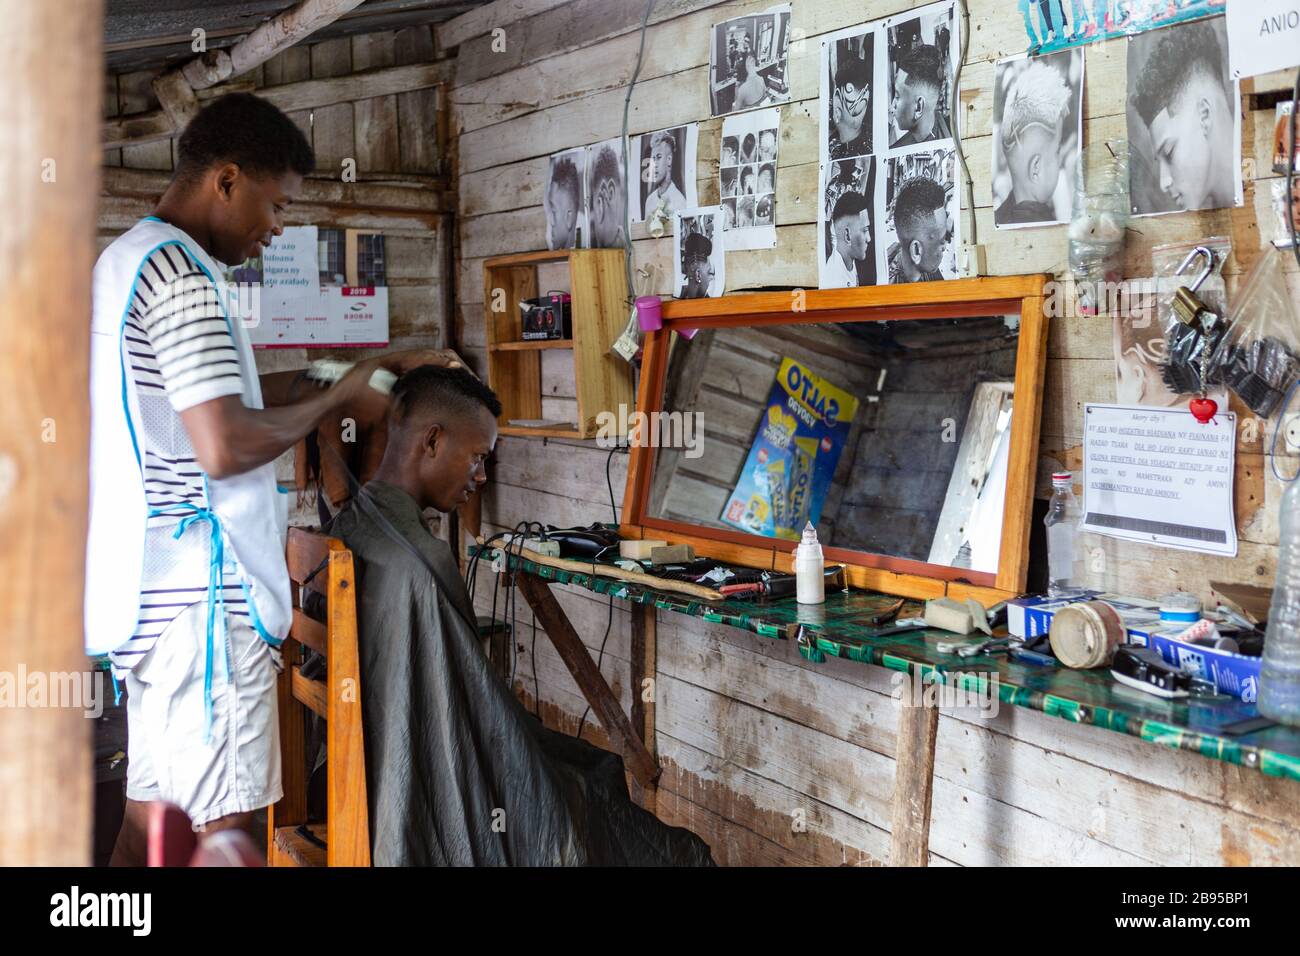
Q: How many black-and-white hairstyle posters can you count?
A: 12